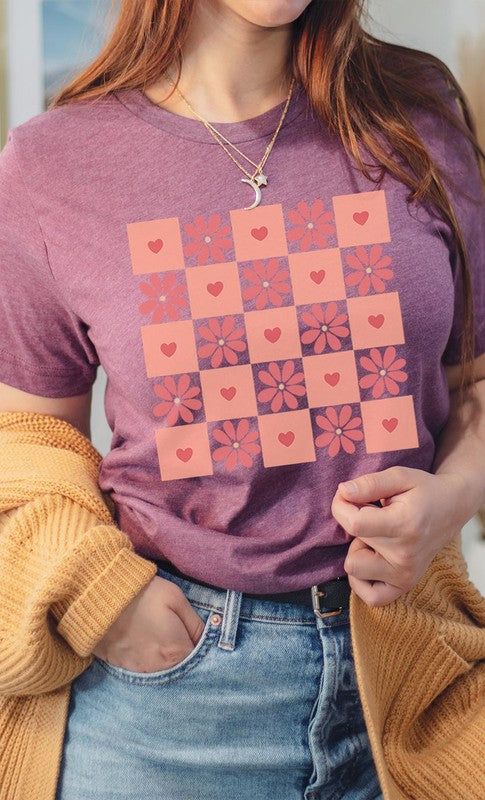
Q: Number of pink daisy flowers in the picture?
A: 12